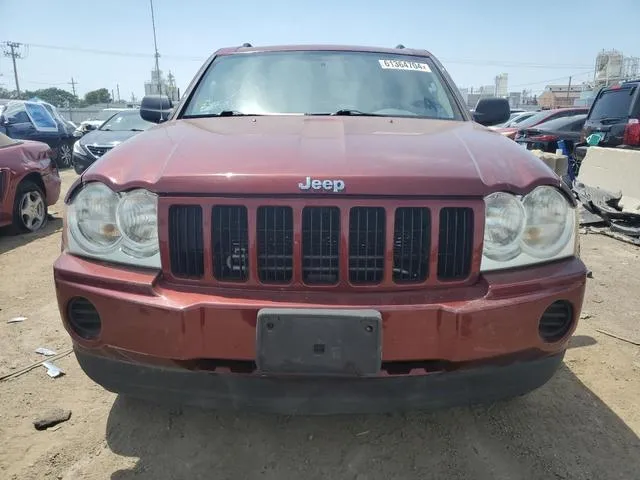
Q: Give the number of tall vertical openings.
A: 7